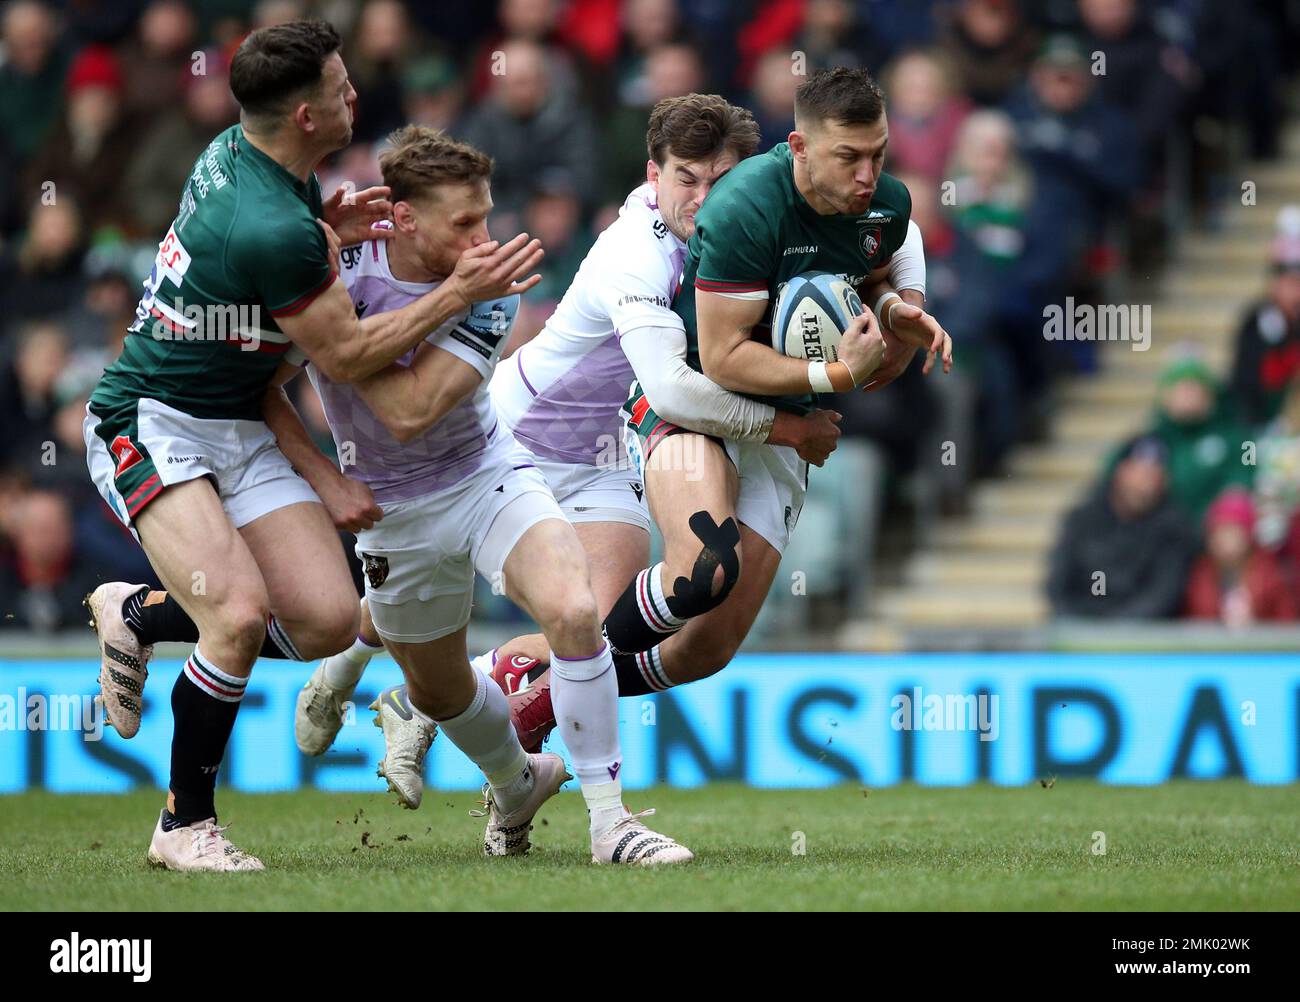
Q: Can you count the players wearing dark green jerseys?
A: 2